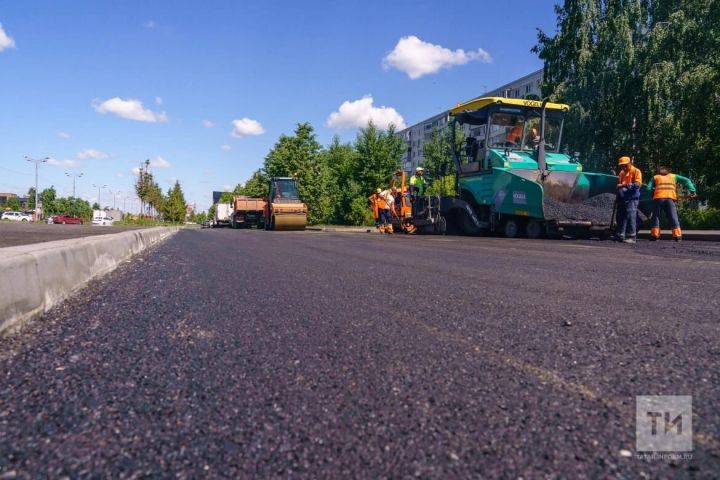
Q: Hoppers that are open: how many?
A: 1